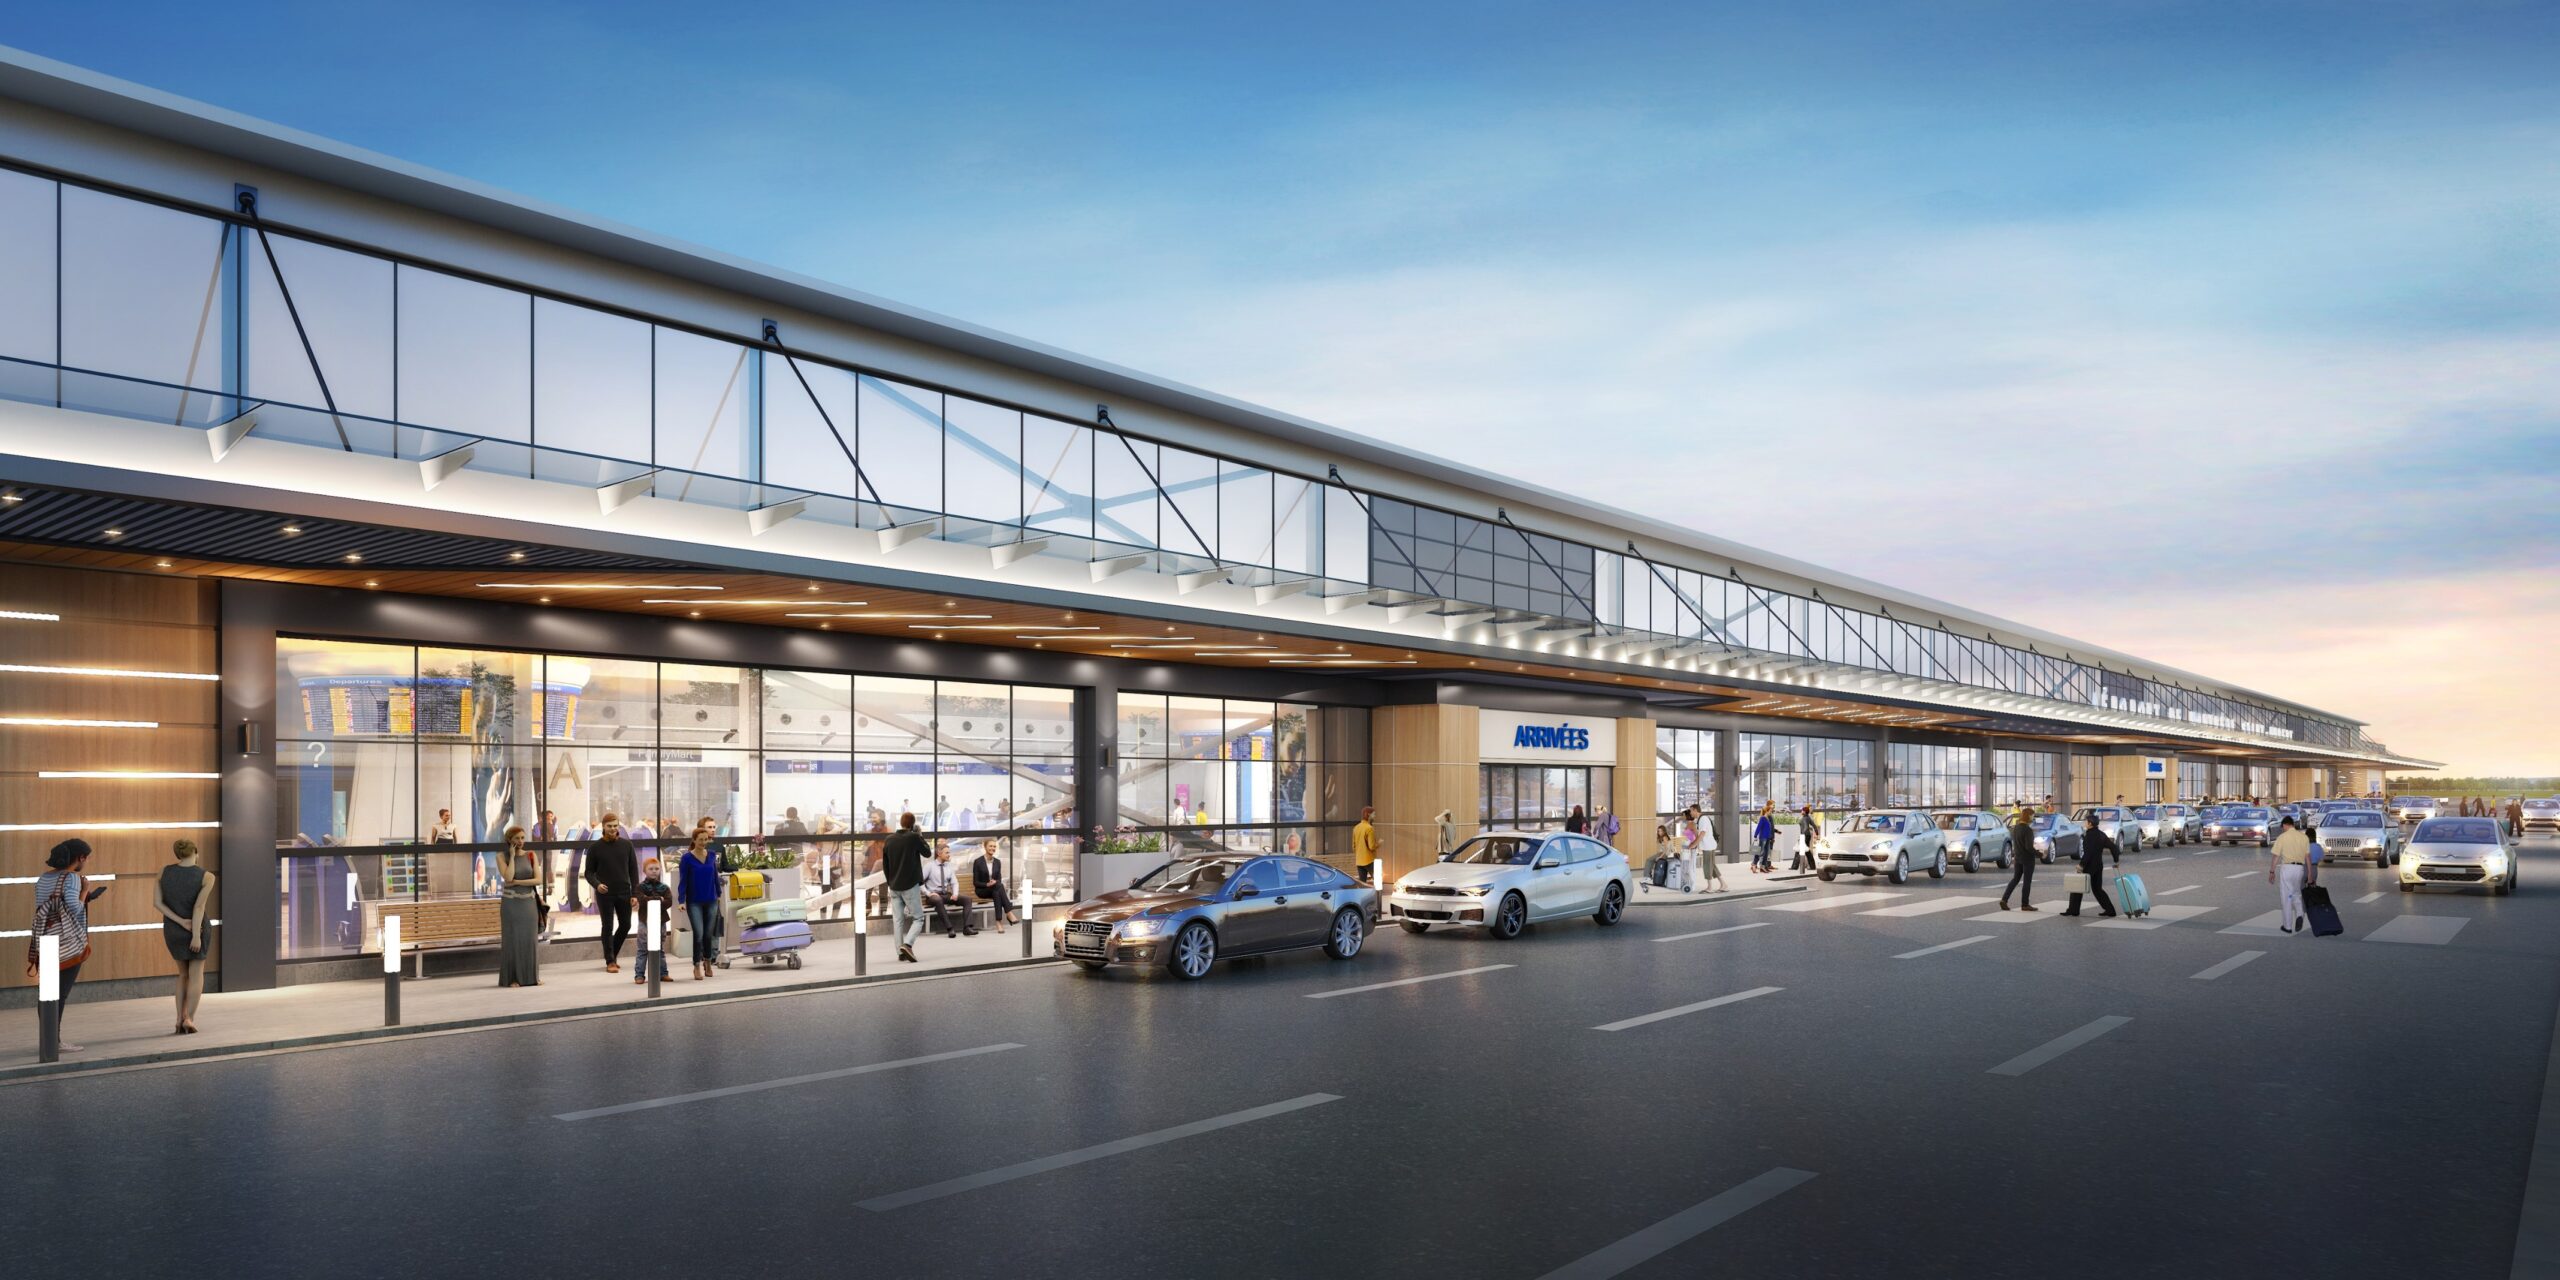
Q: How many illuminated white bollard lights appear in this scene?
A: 7